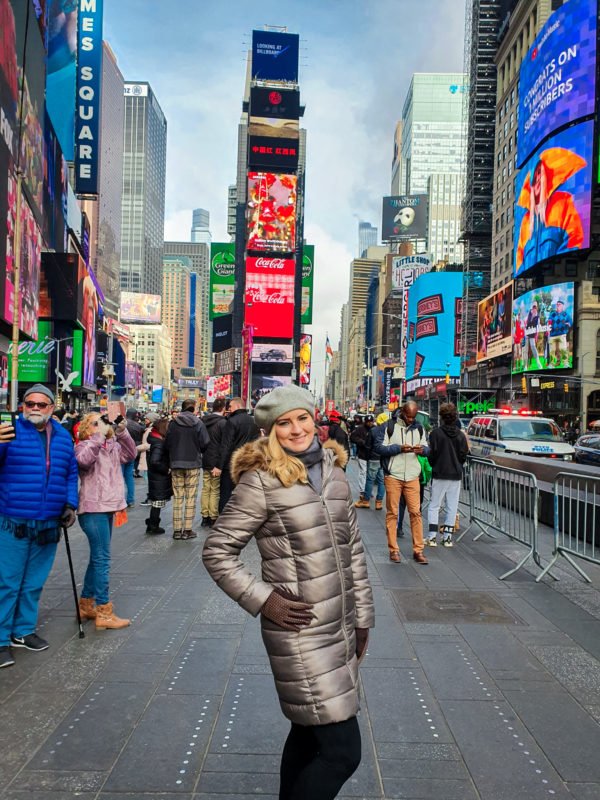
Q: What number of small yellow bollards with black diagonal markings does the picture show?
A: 0